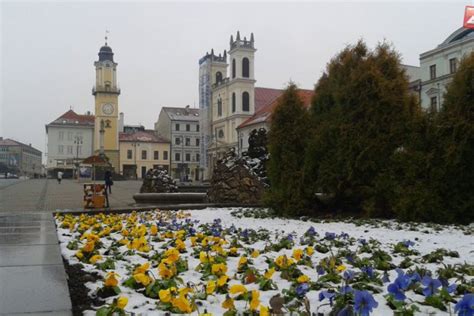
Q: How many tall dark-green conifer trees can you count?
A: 3